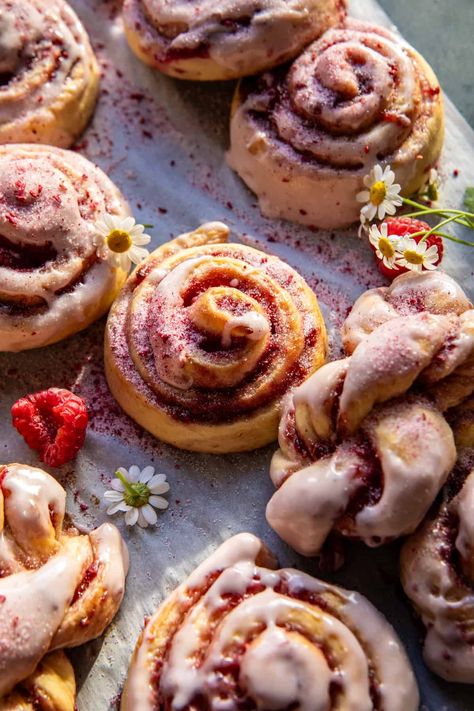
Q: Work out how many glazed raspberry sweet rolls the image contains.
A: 9